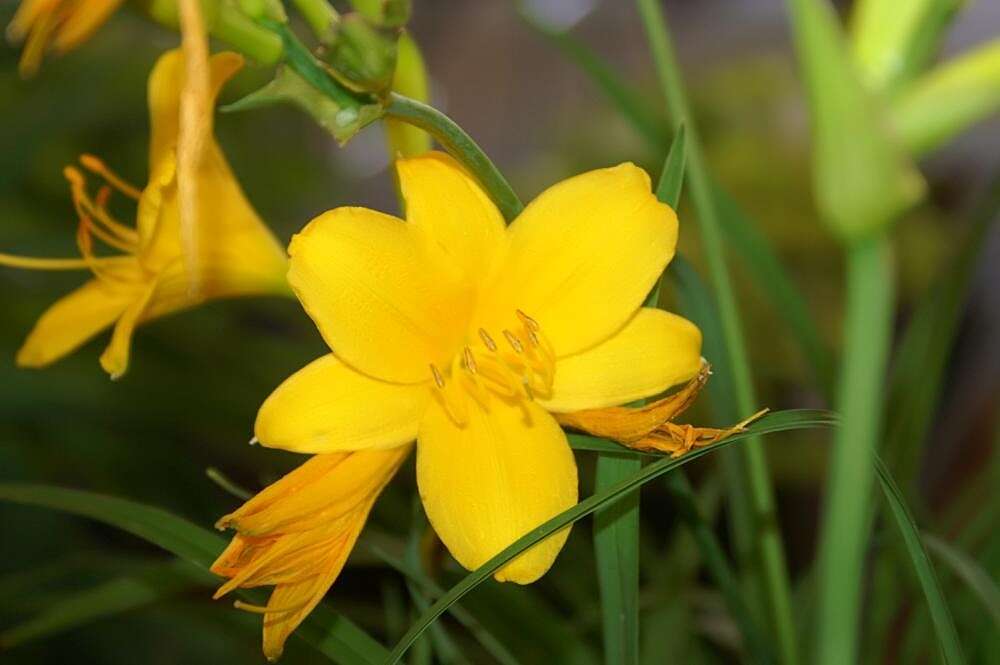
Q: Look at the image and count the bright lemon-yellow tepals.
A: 6